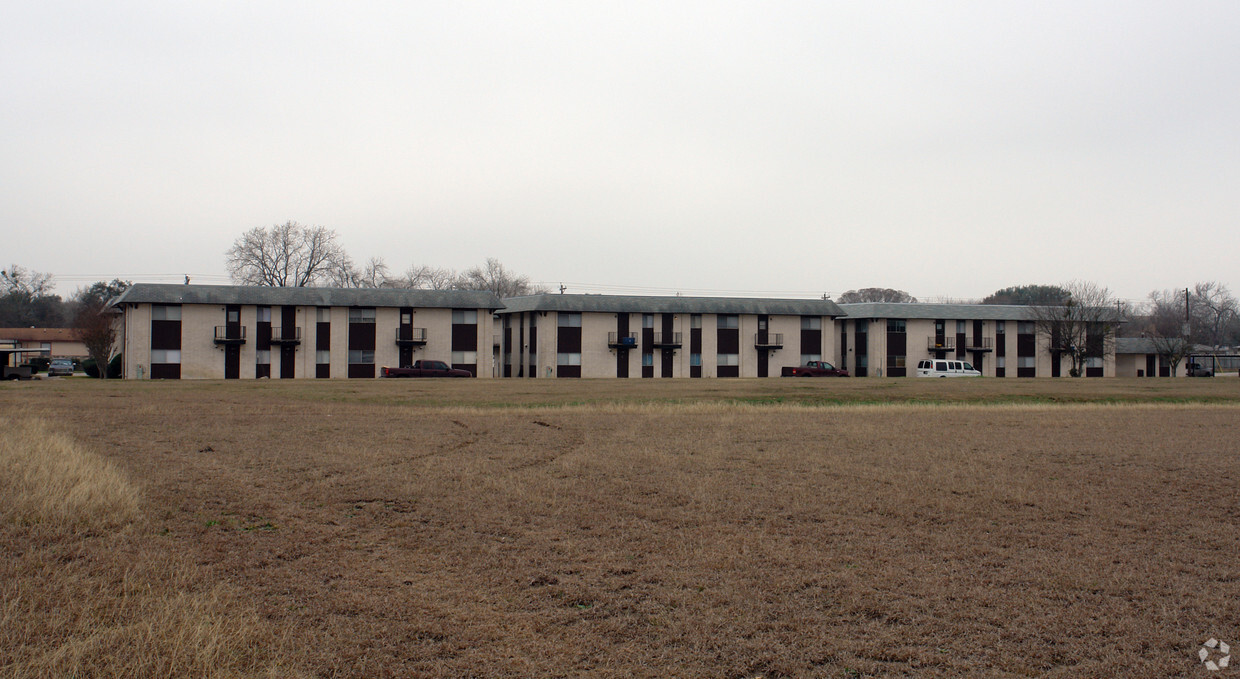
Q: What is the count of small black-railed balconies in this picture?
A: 9